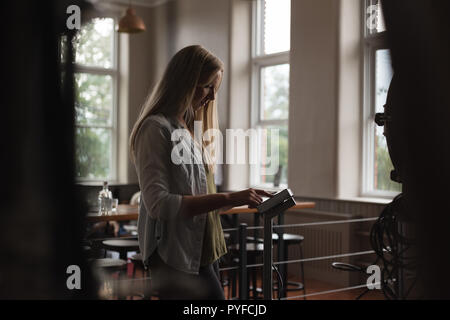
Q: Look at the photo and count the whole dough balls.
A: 0